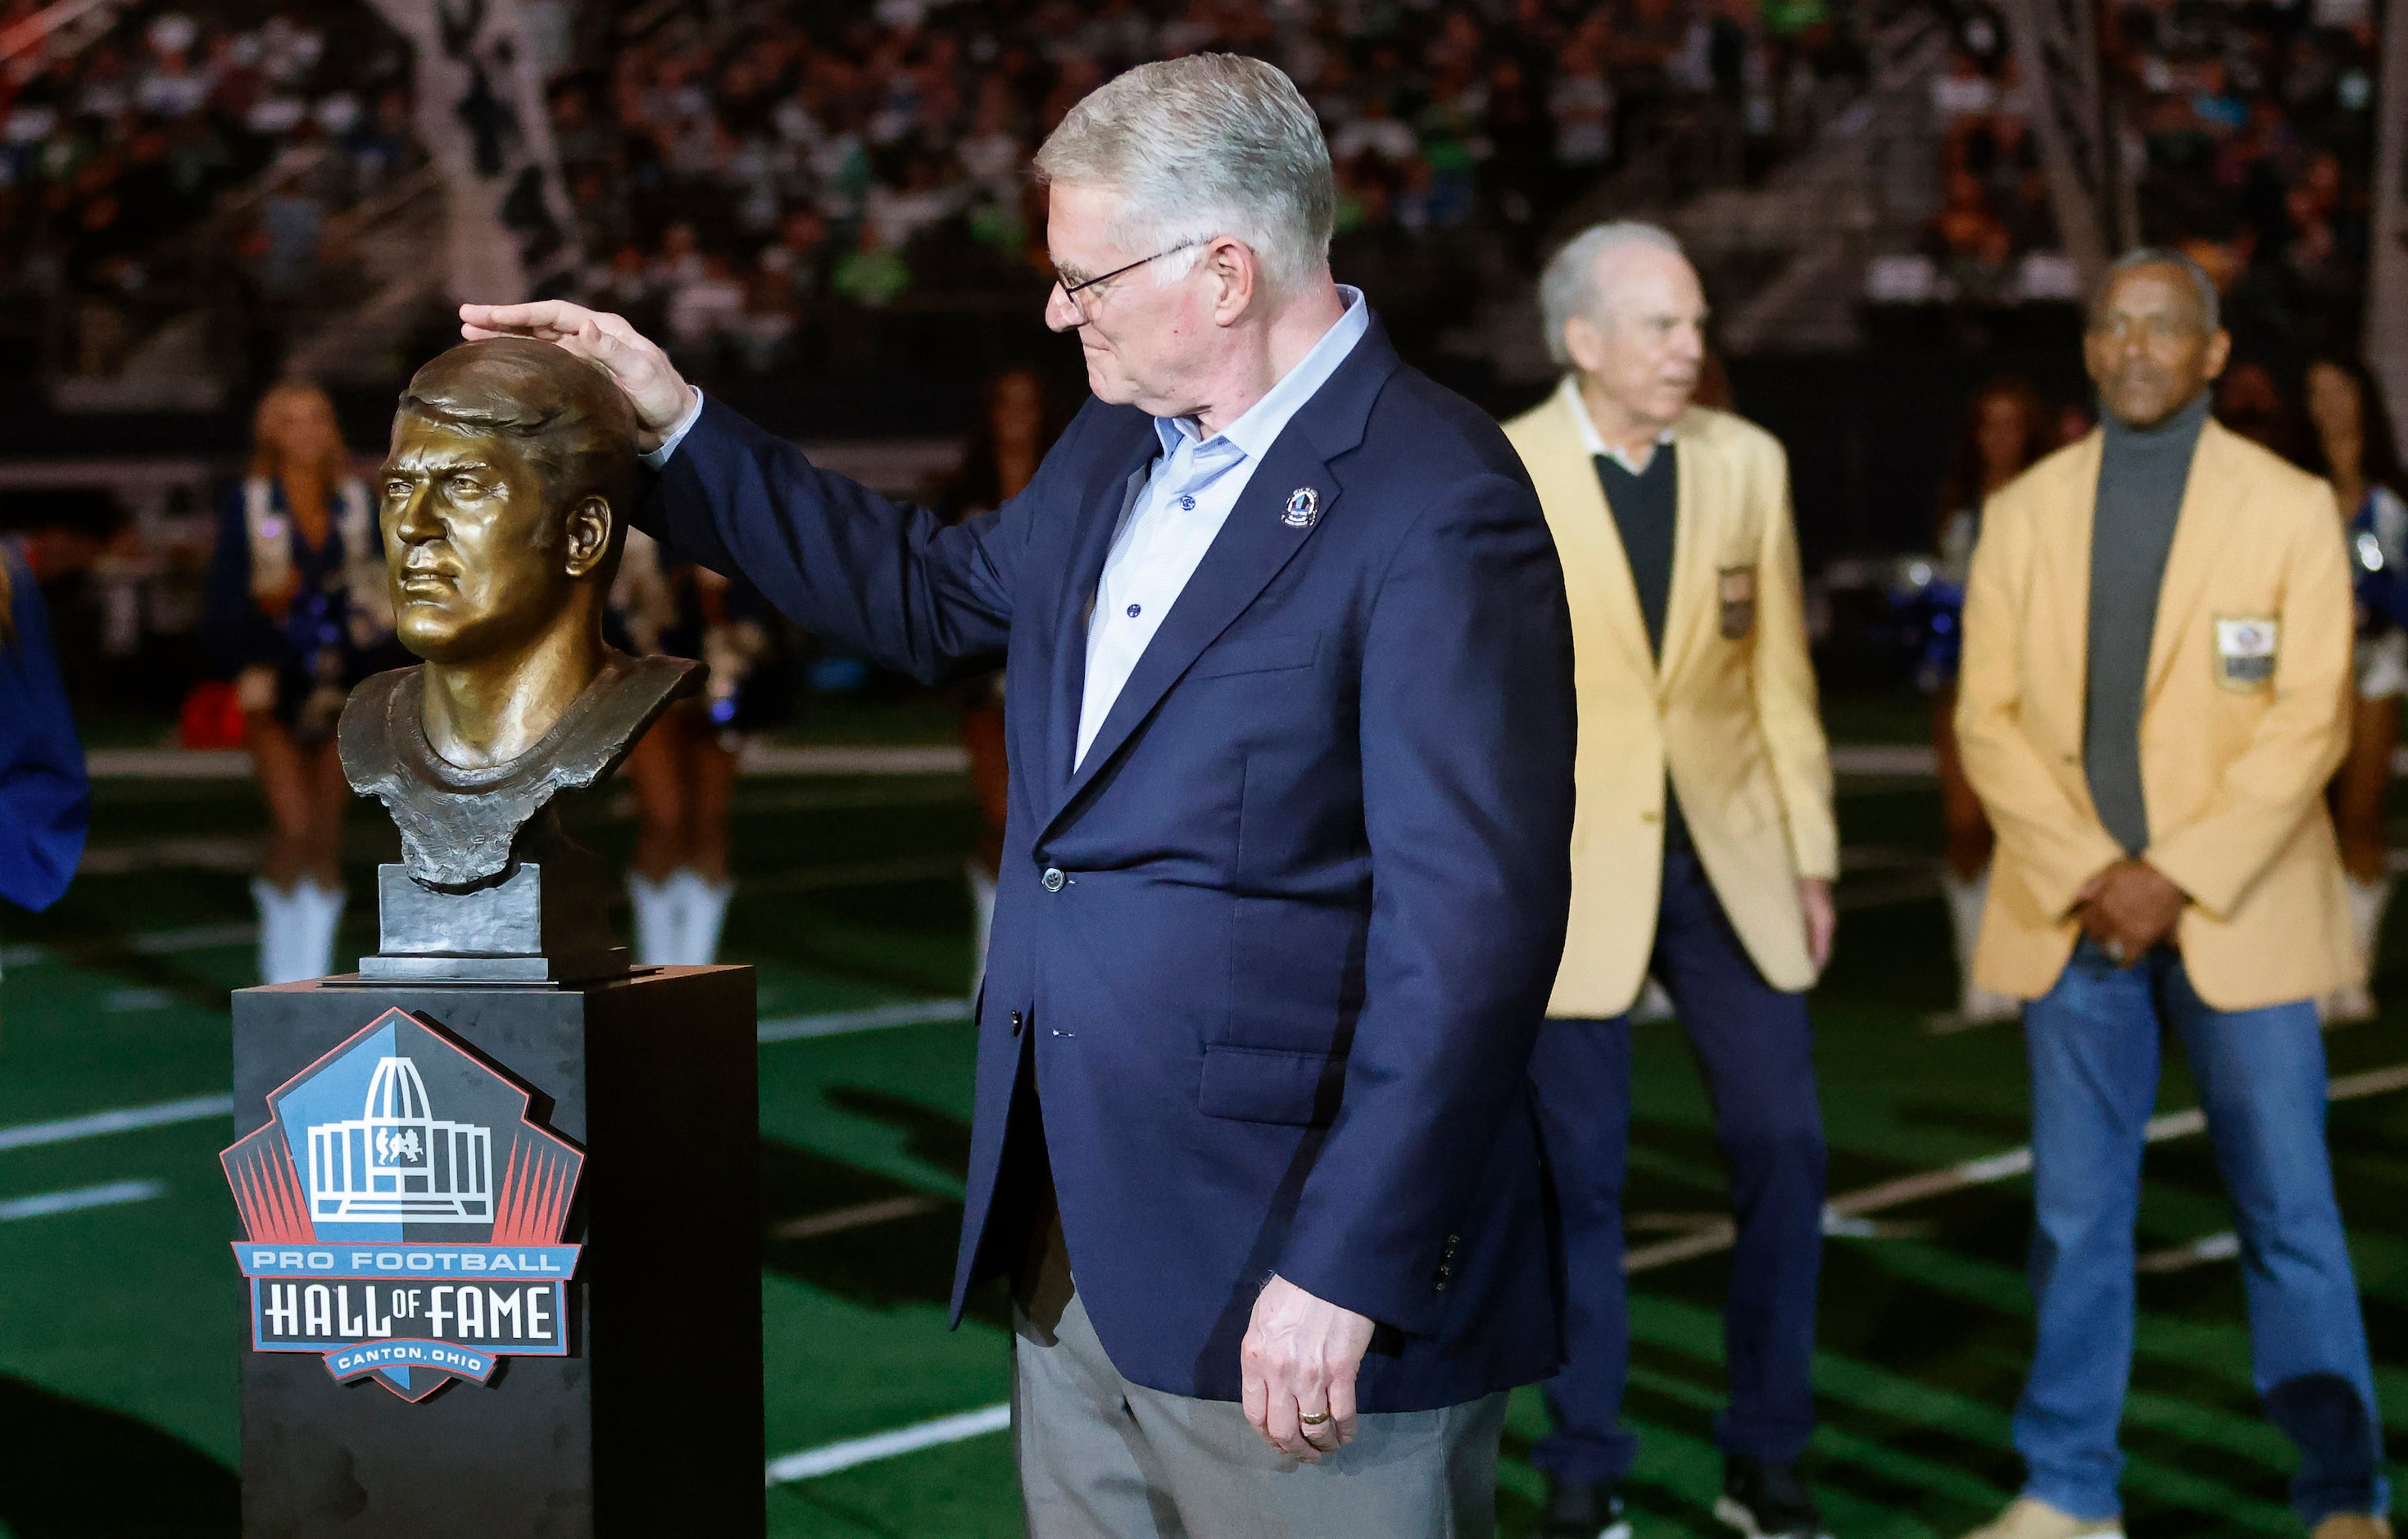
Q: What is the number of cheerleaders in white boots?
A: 5